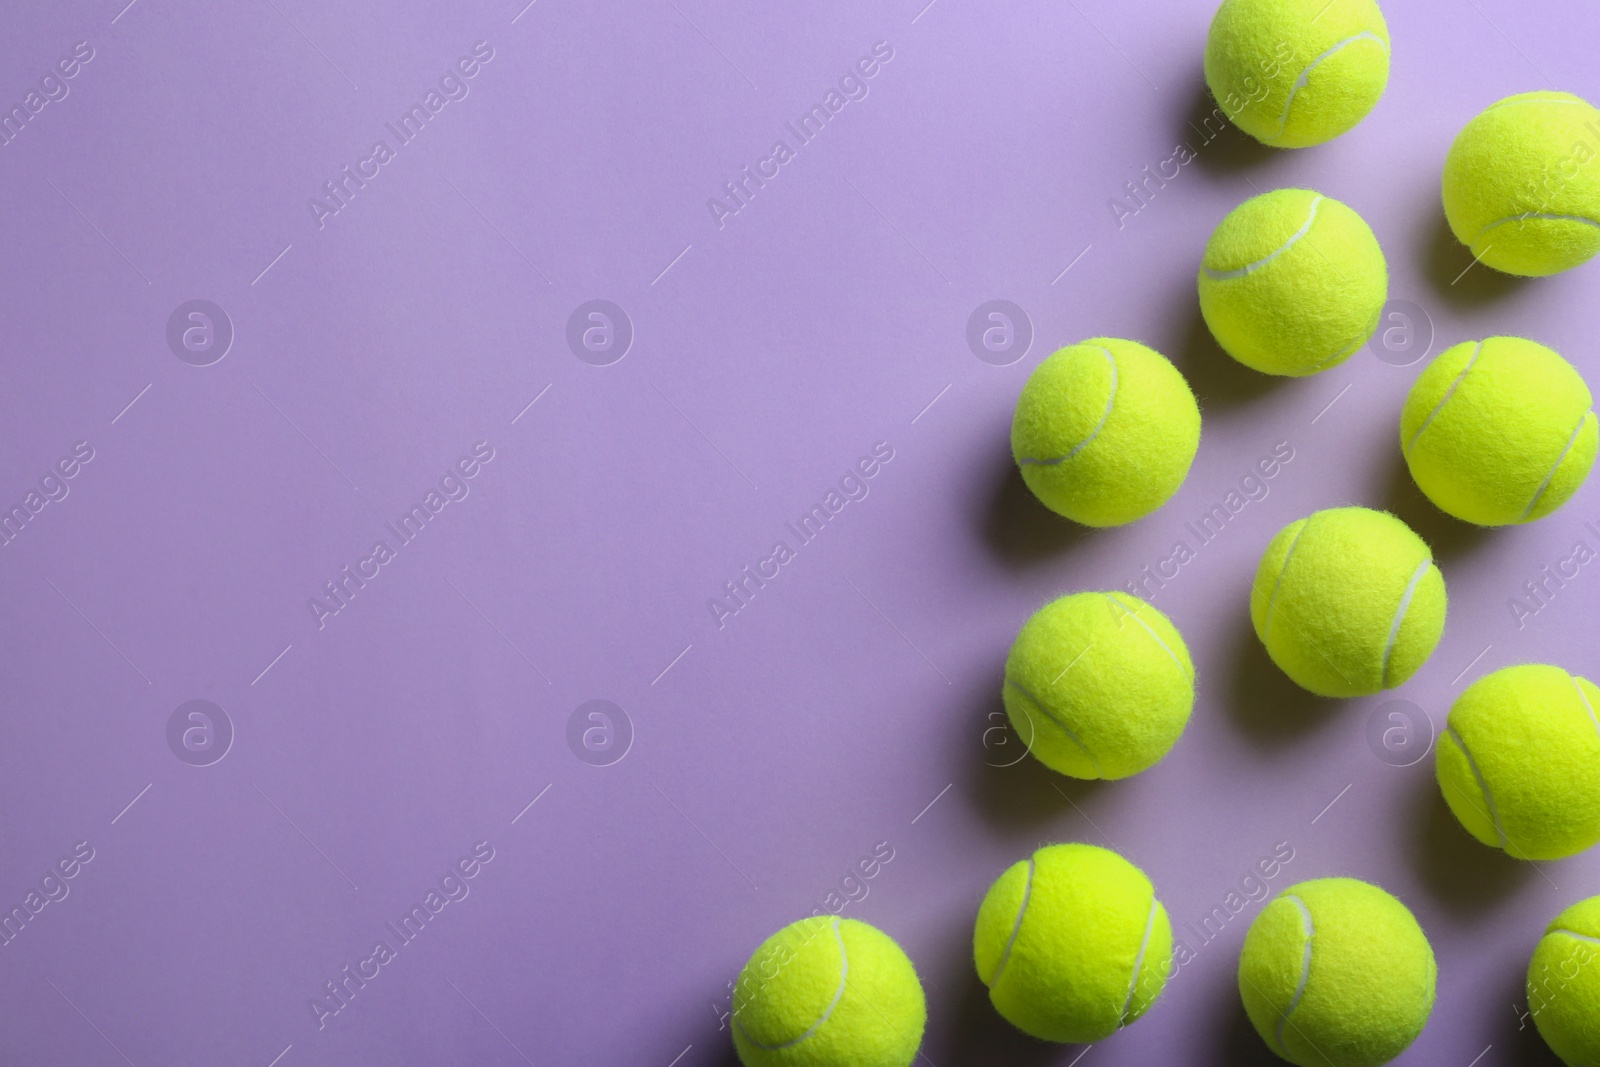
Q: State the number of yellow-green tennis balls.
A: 12